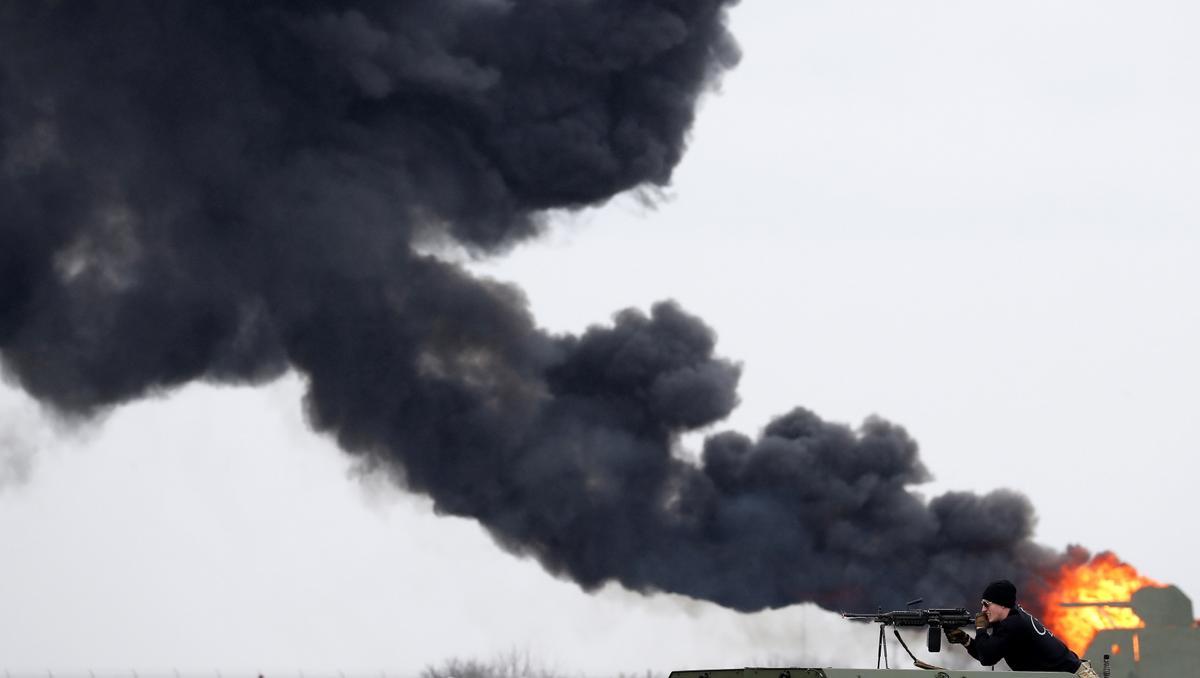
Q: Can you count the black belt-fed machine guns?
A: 1